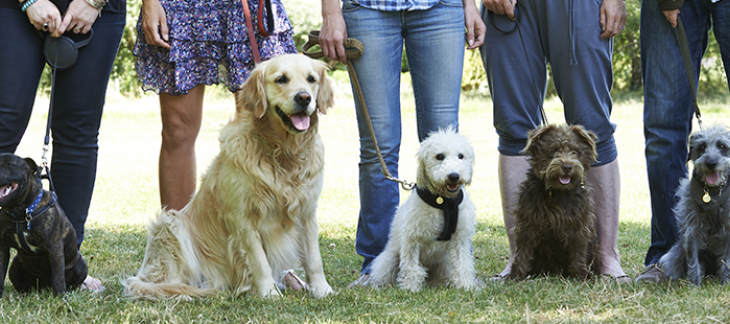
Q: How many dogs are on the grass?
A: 5